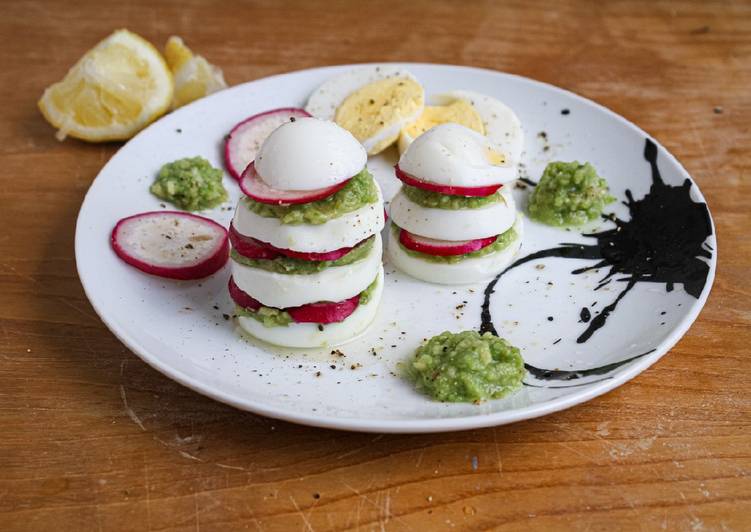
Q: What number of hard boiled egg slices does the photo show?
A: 9